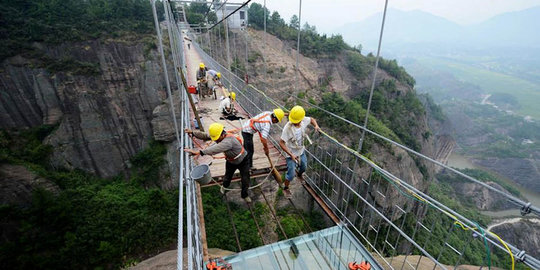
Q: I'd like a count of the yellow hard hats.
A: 6